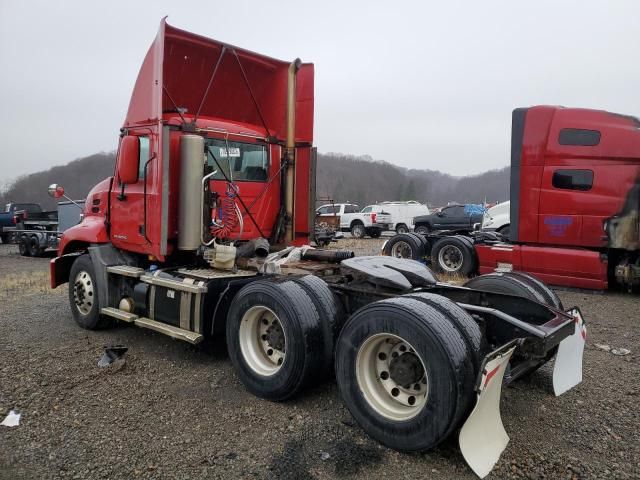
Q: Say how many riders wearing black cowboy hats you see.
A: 0